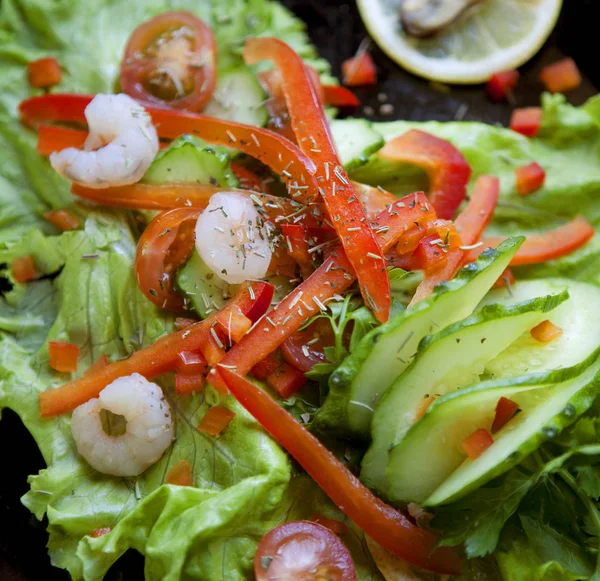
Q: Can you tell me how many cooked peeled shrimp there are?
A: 3